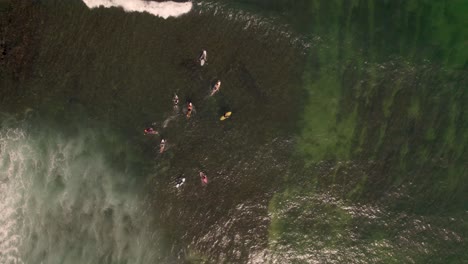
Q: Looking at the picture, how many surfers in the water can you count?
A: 9